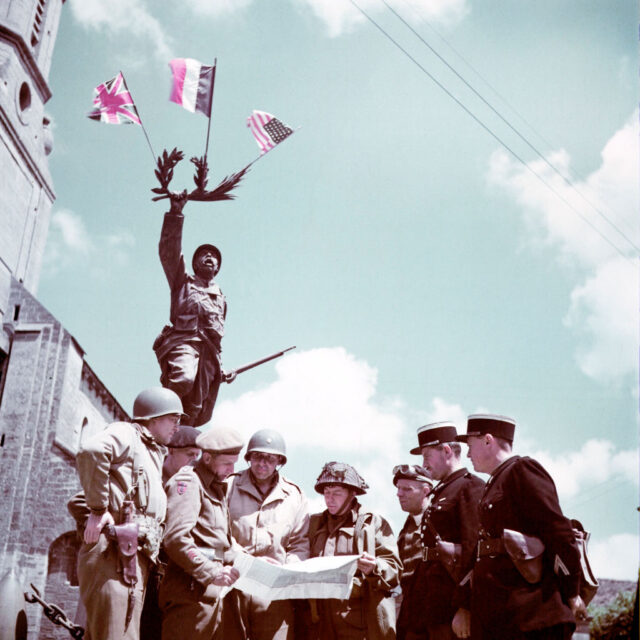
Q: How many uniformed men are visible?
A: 8